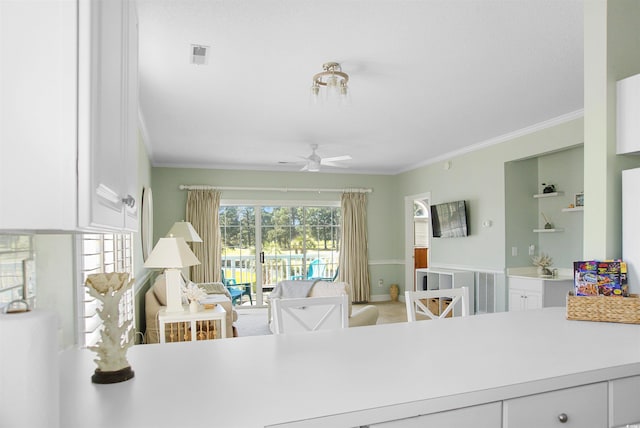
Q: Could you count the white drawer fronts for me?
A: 3